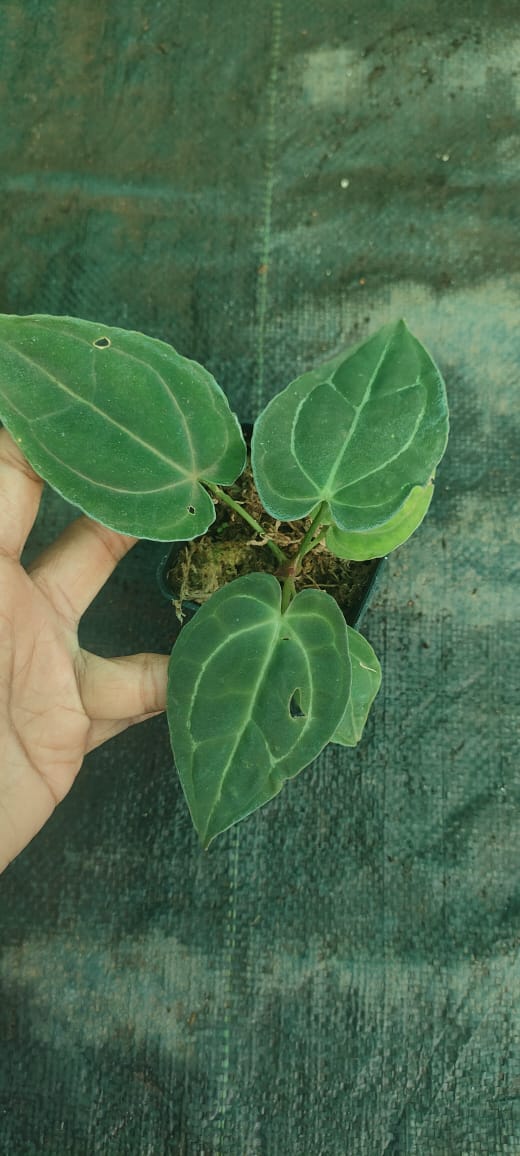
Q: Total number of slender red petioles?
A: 0